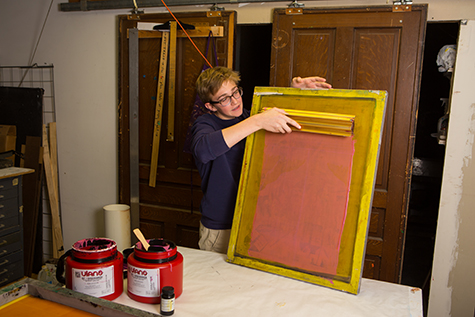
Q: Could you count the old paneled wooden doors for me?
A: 2